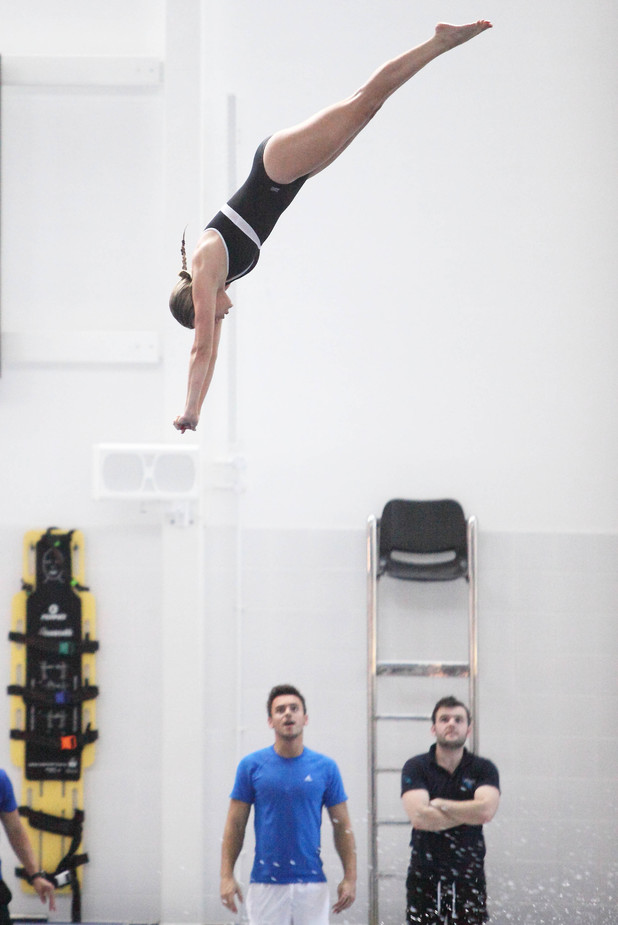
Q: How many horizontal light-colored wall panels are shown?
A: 2